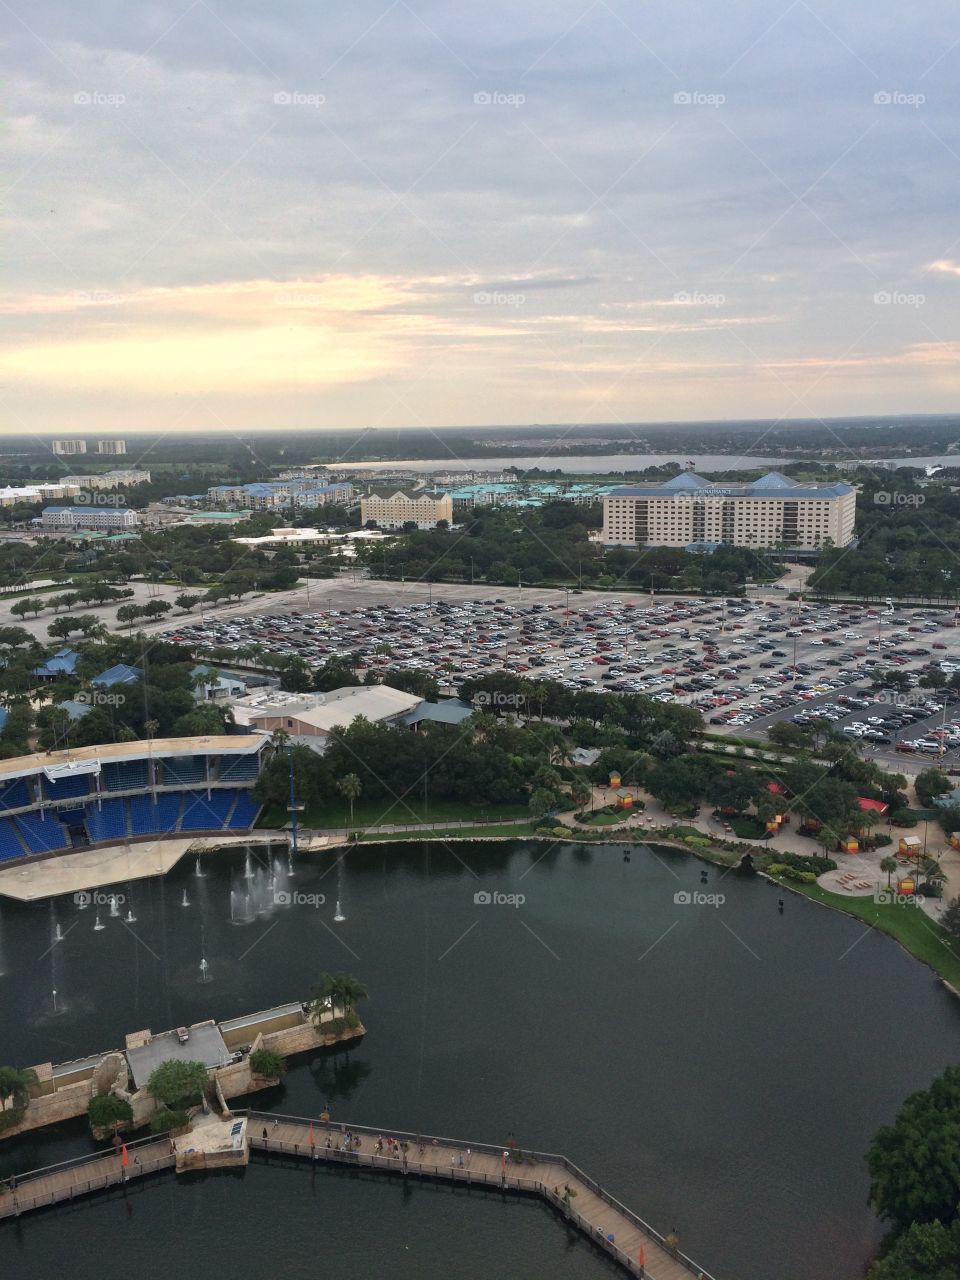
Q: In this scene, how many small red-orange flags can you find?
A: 4